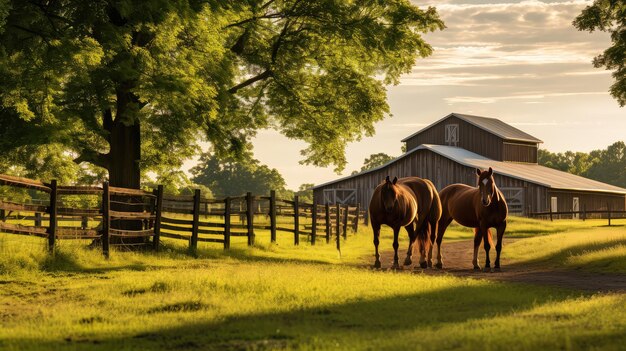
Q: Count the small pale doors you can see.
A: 2